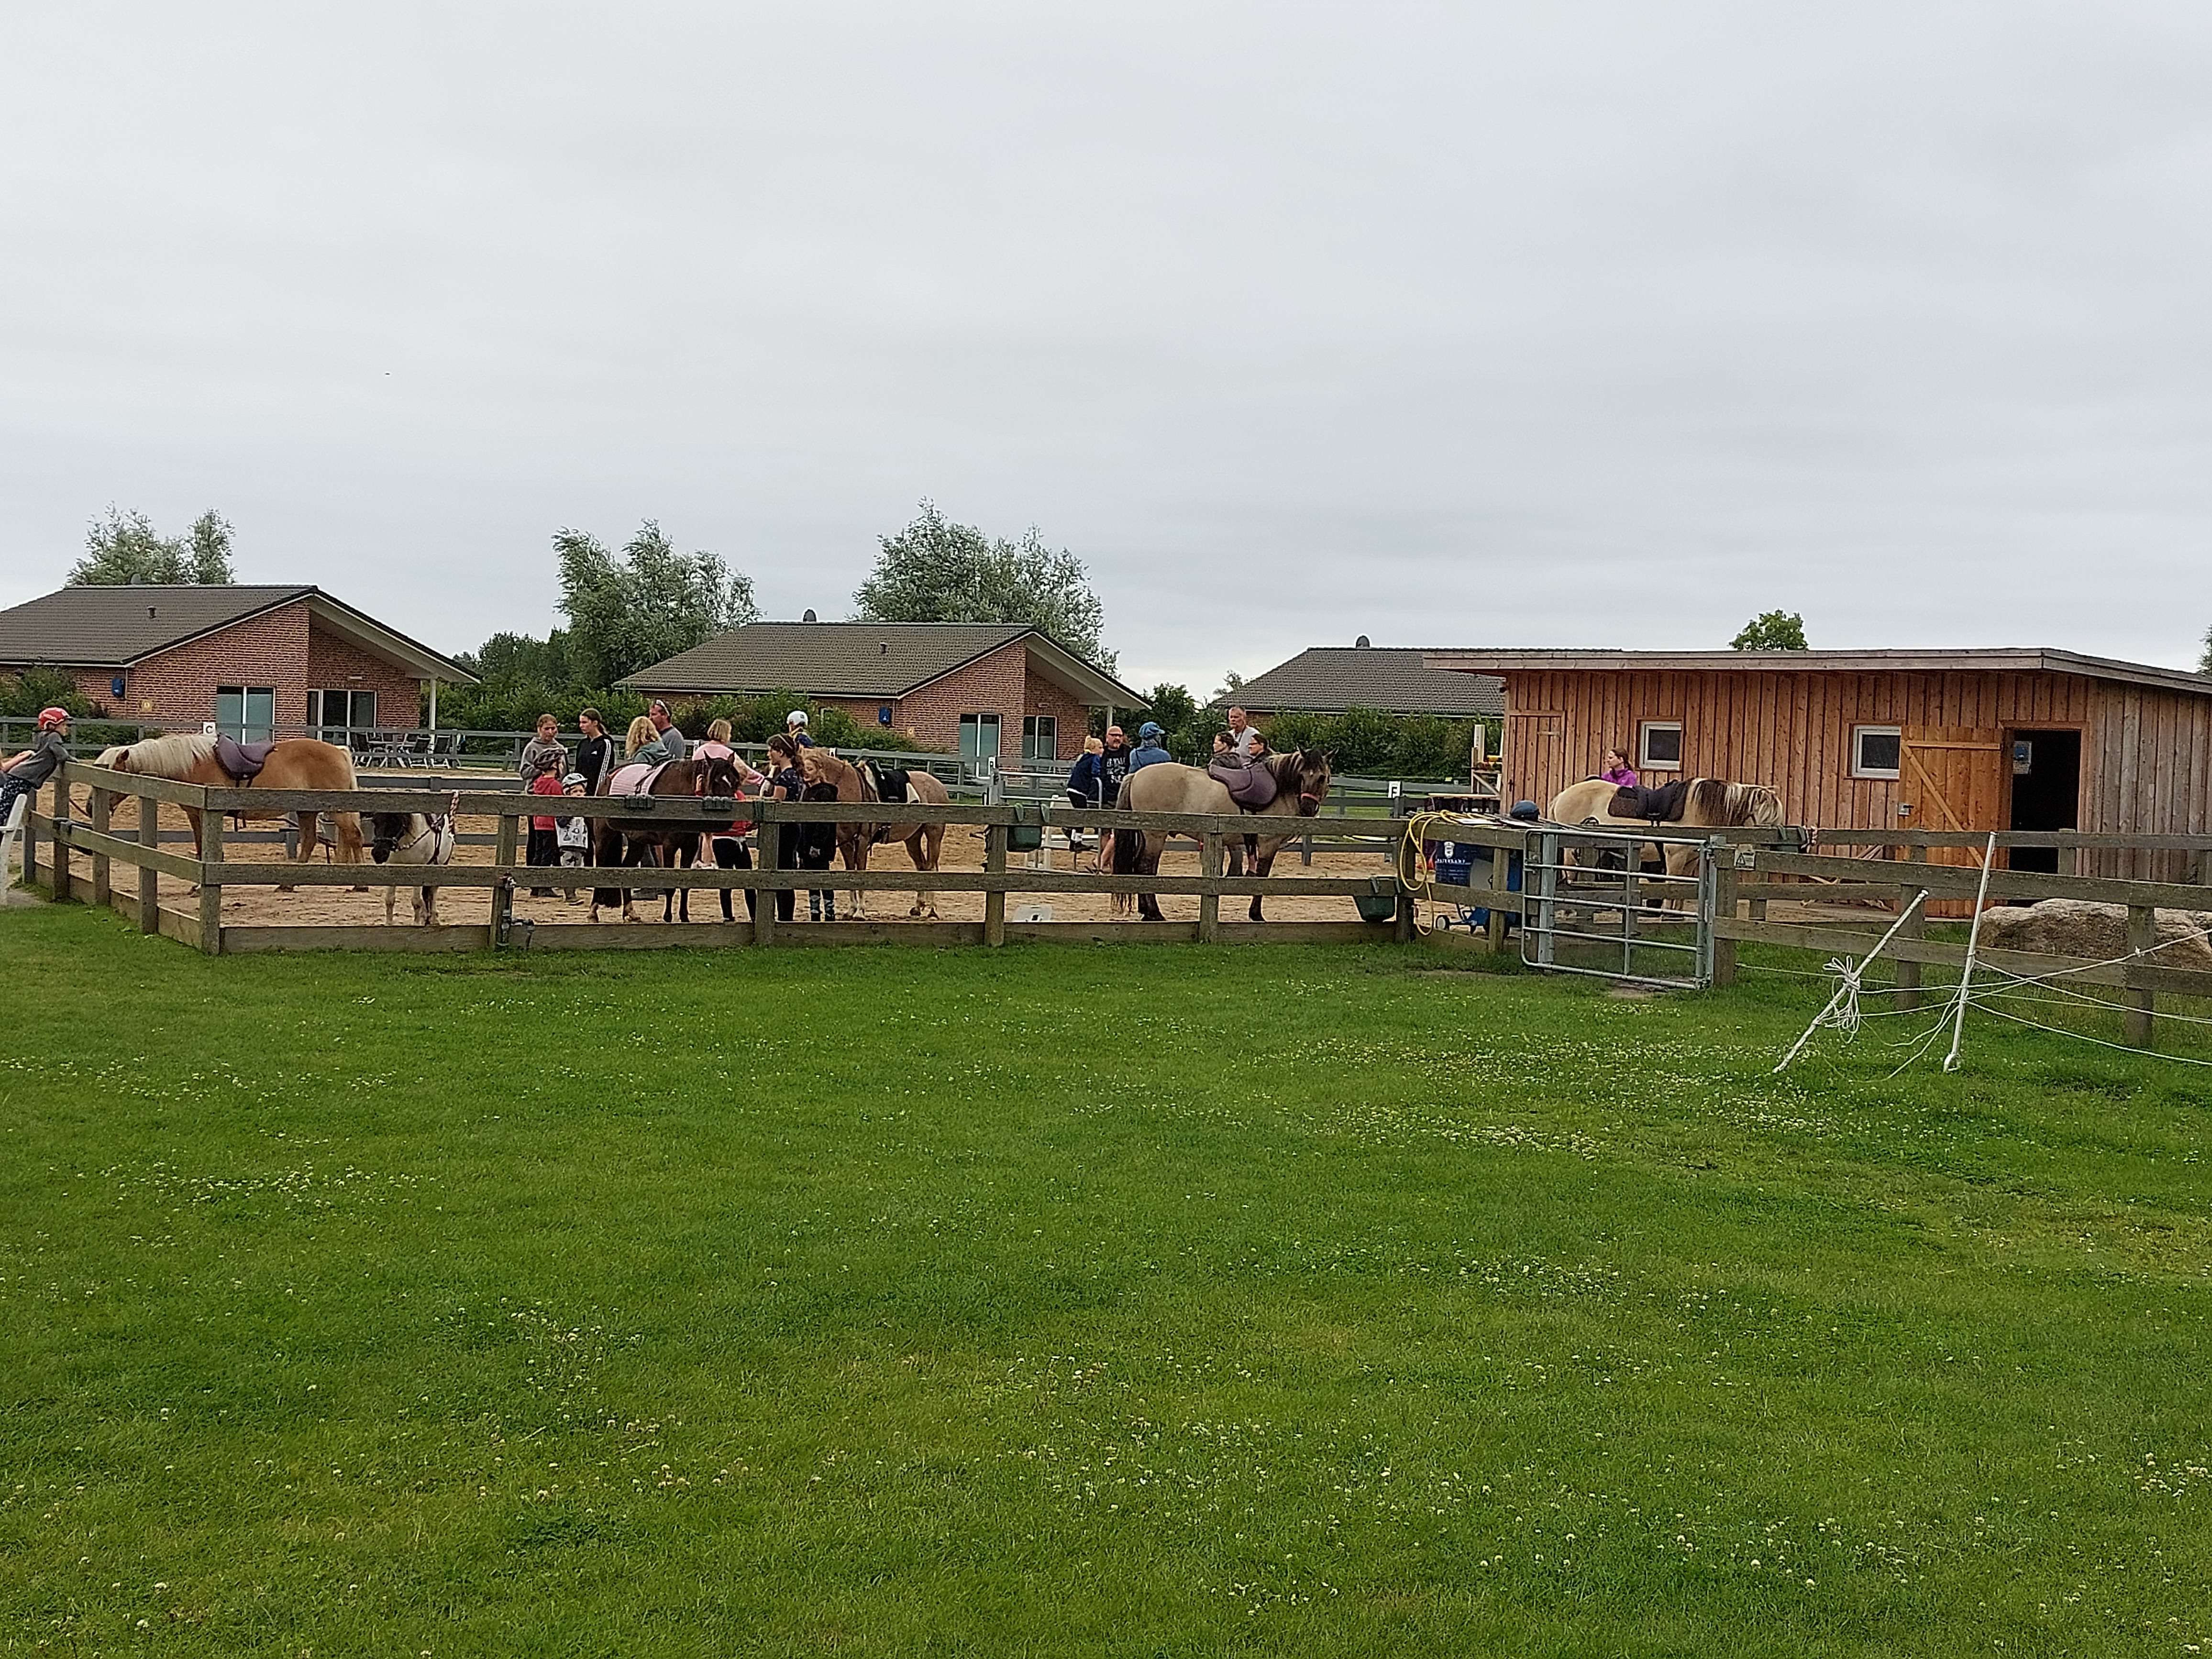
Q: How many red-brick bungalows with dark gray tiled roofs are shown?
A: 3